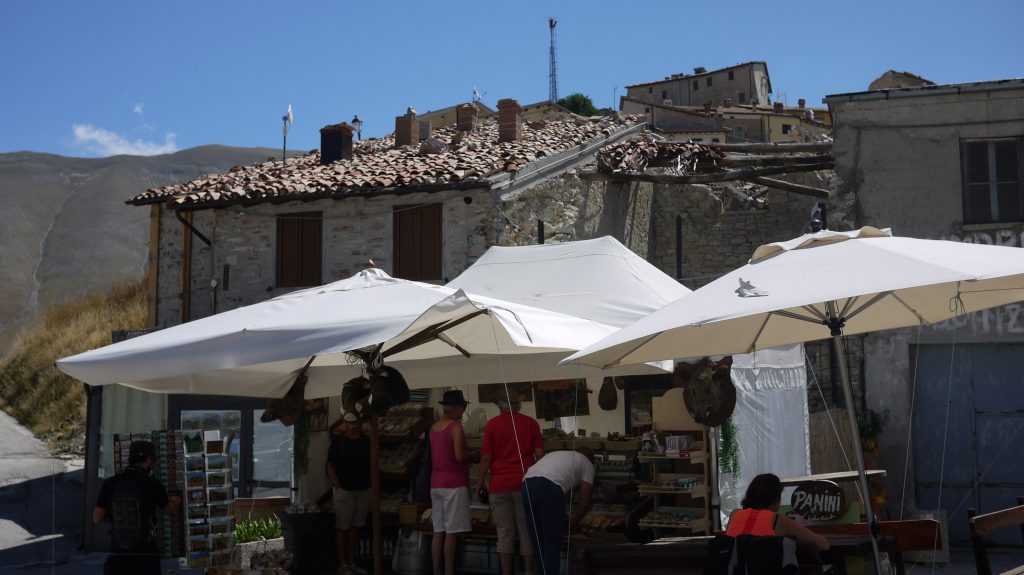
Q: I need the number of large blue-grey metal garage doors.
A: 1